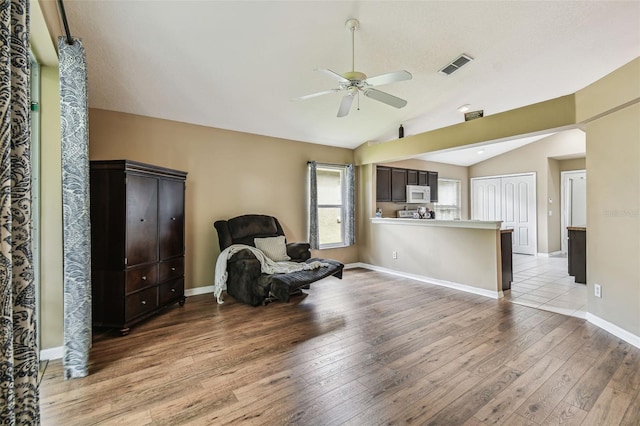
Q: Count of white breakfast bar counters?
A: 1